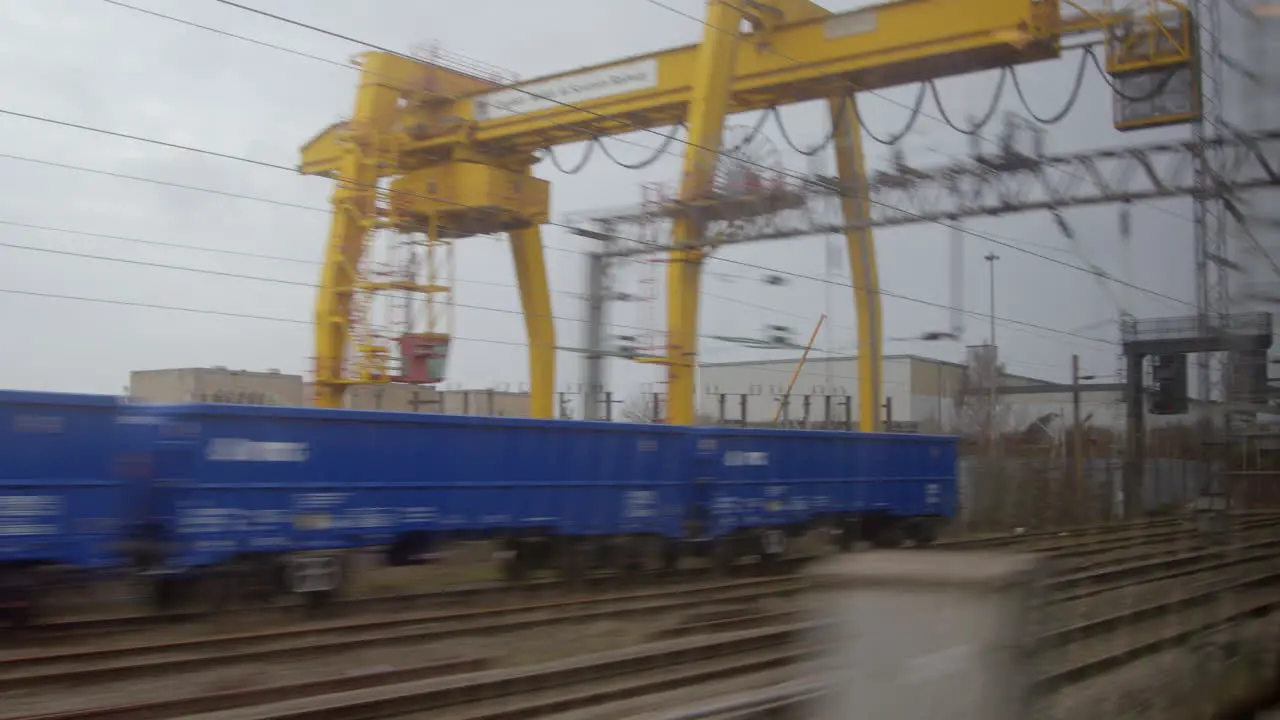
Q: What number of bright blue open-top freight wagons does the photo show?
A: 3